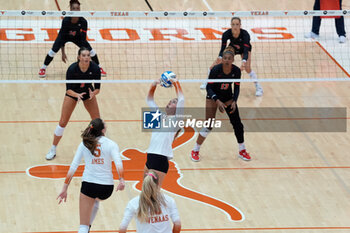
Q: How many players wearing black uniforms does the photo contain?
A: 4